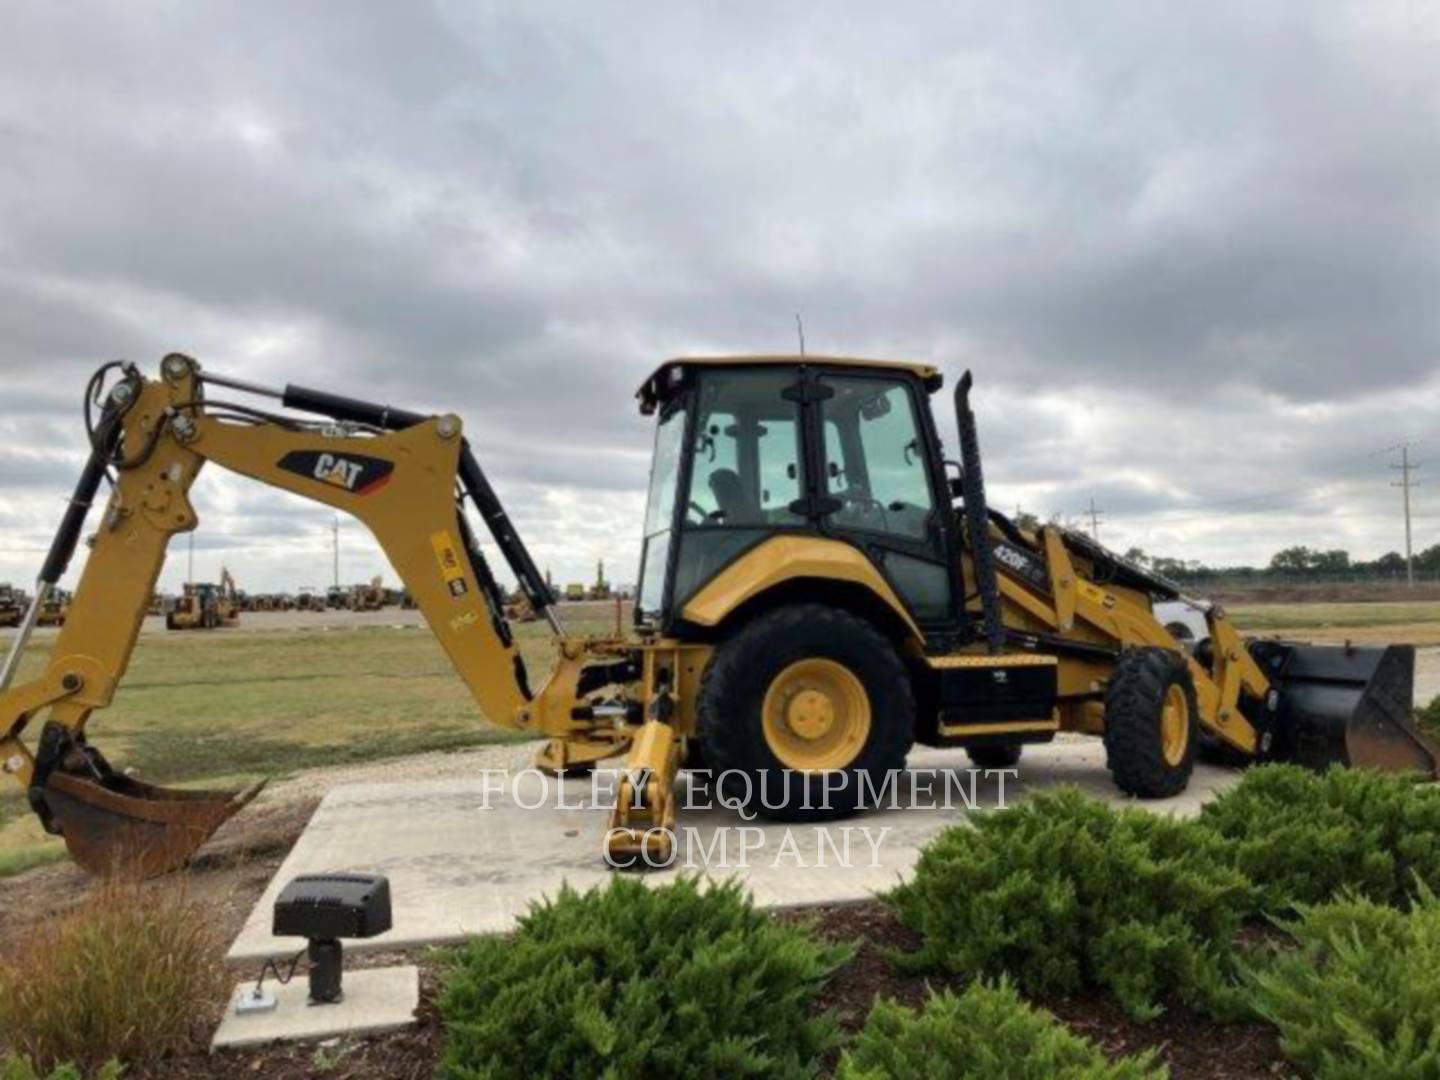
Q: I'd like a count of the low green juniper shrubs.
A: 5